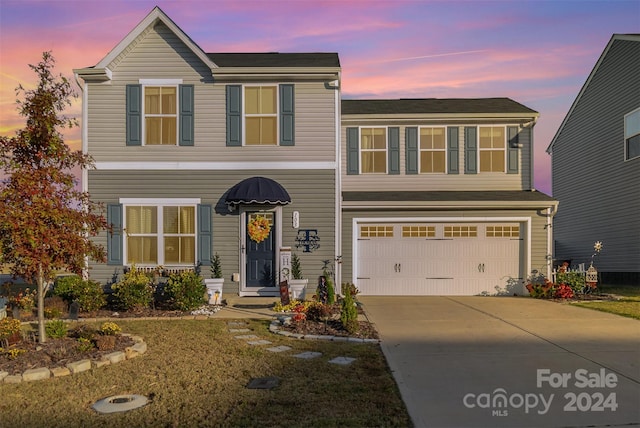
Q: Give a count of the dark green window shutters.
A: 12